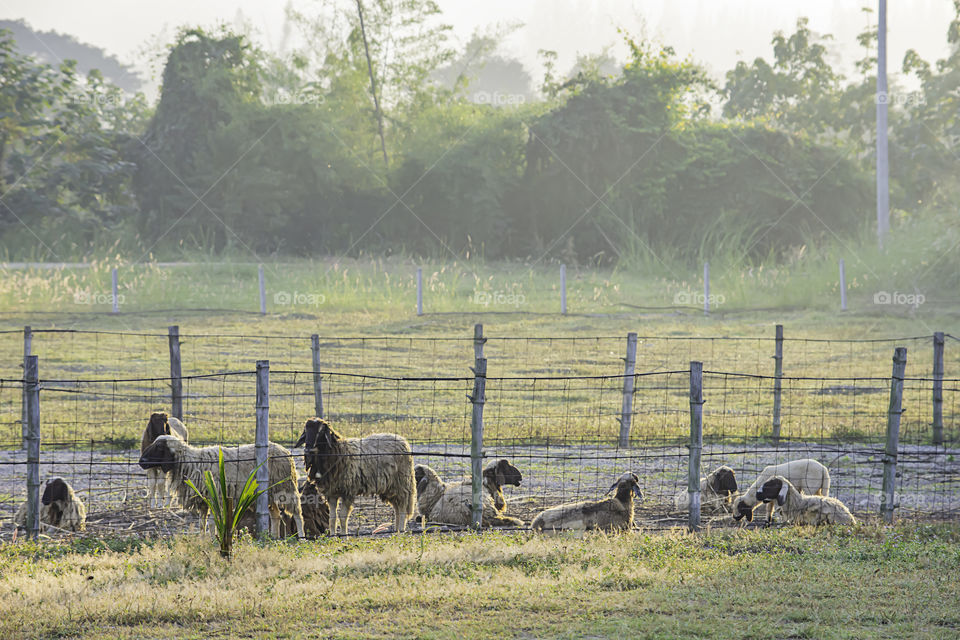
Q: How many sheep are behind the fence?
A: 11